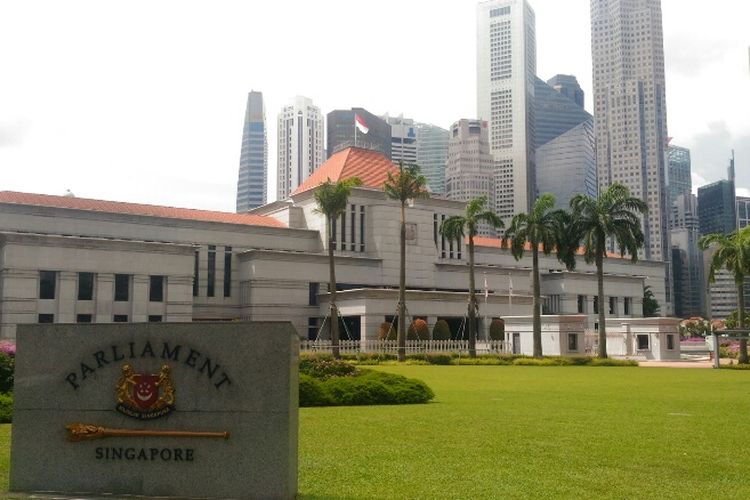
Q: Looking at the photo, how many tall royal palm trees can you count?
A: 6